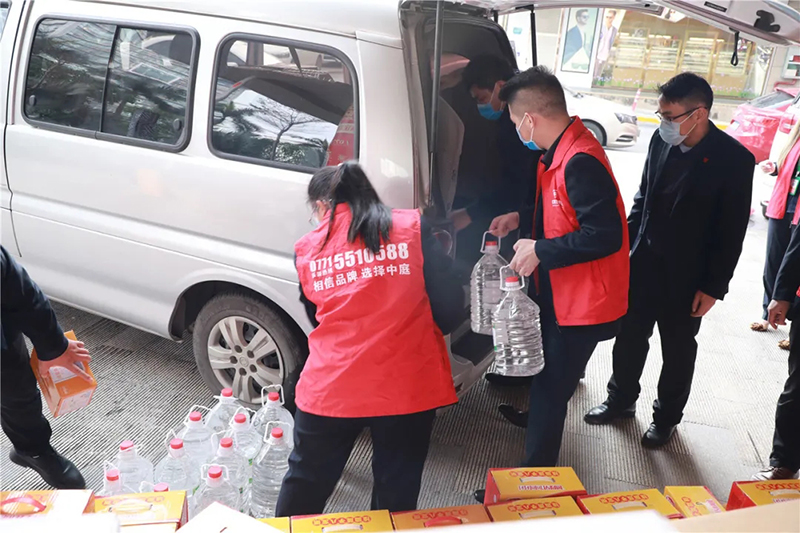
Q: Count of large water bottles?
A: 13